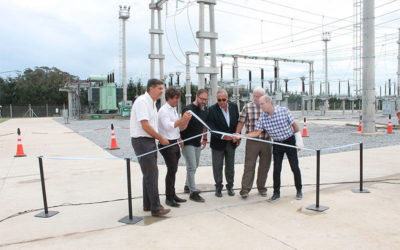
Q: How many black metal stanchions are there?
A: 4